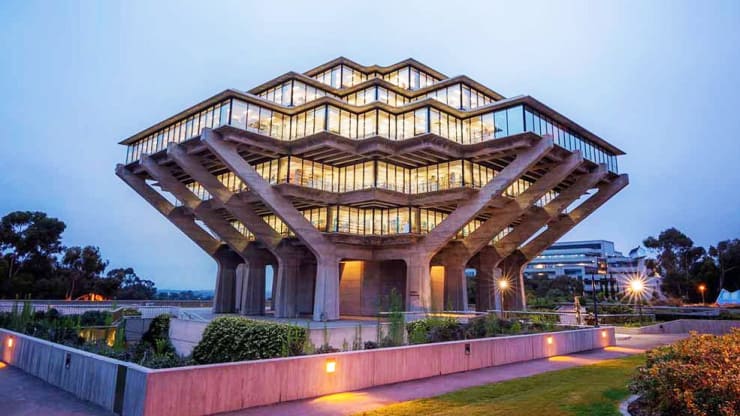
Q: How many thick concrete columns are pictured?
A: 8